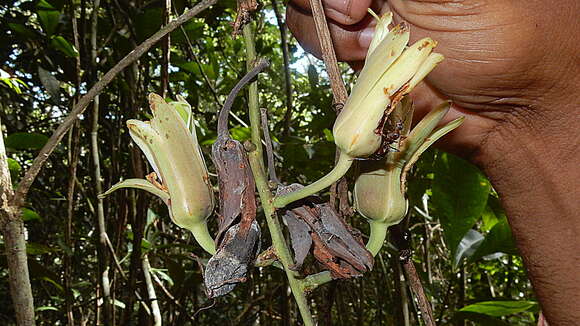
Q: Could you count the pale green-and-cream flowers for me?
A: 3